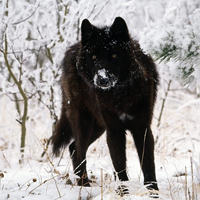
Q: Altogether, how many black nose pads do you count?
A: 1